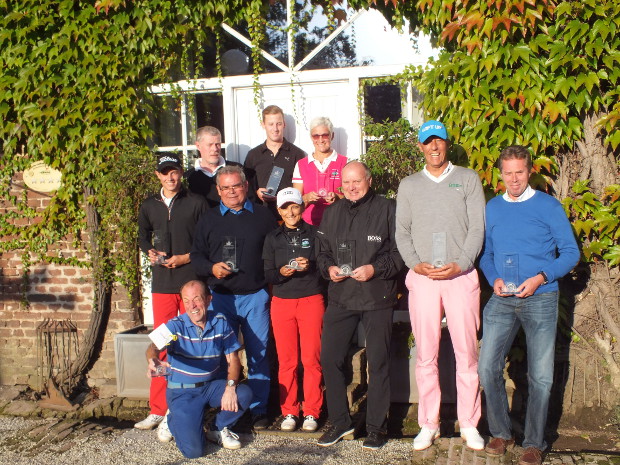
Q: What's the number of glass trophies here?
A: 9